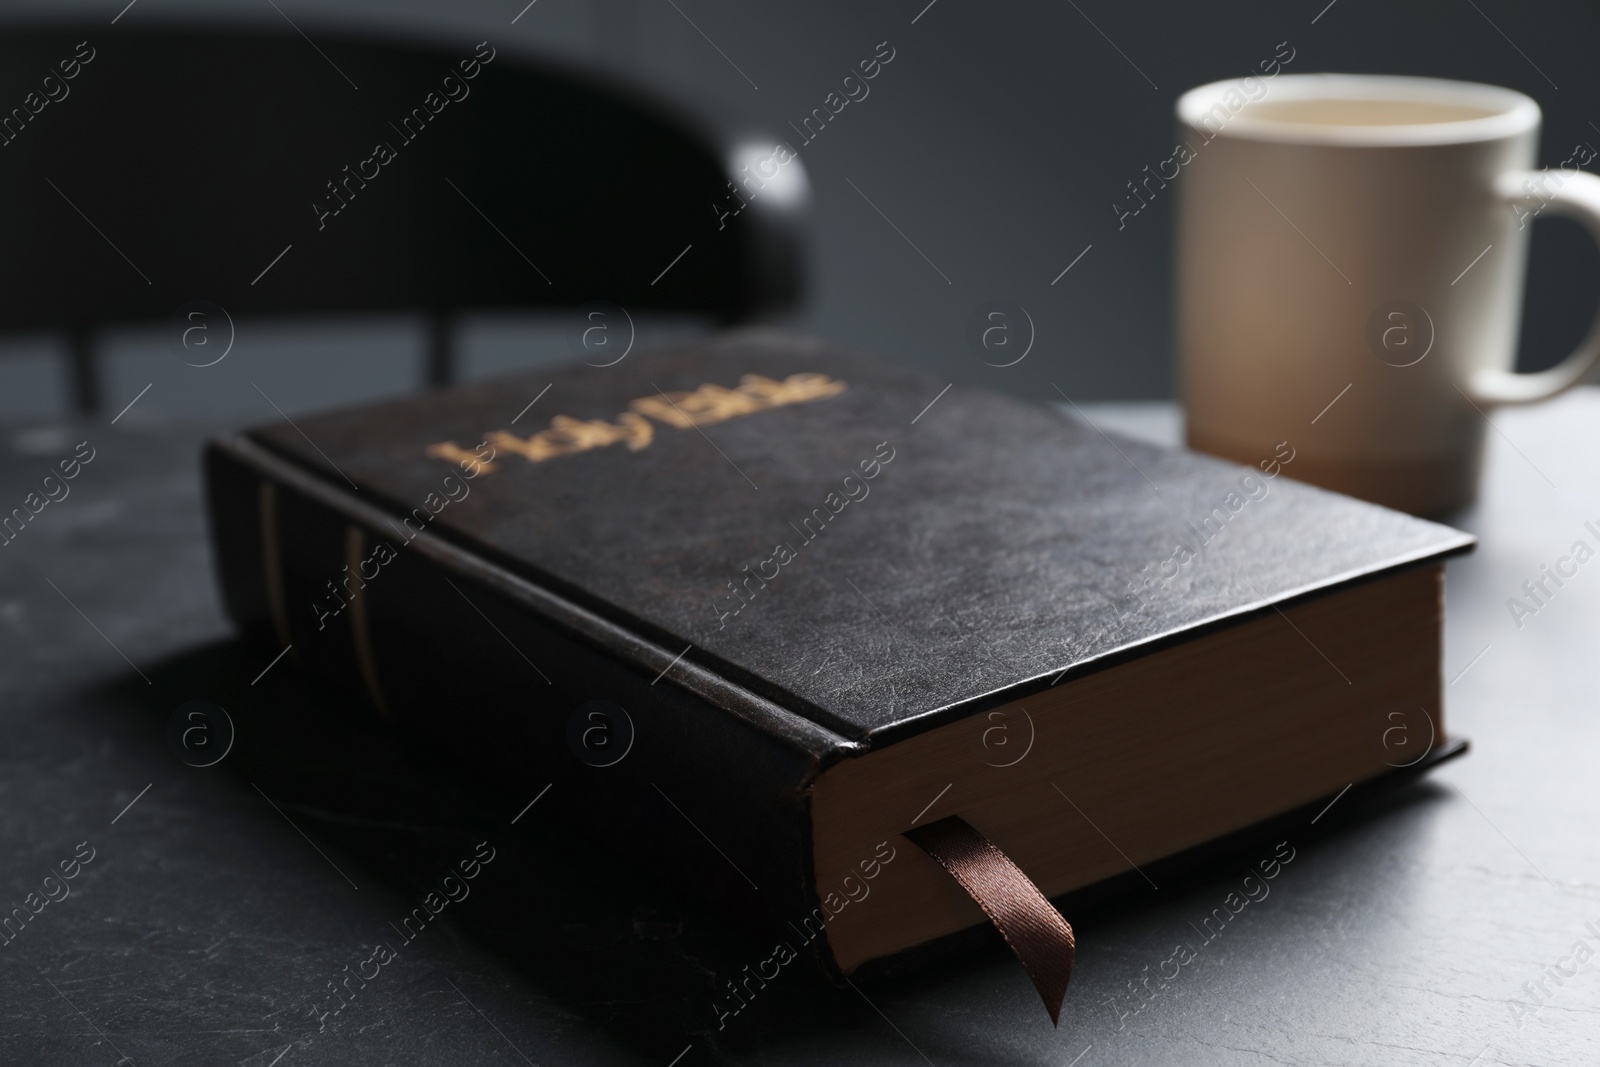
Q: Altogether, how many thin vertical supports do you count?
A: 2